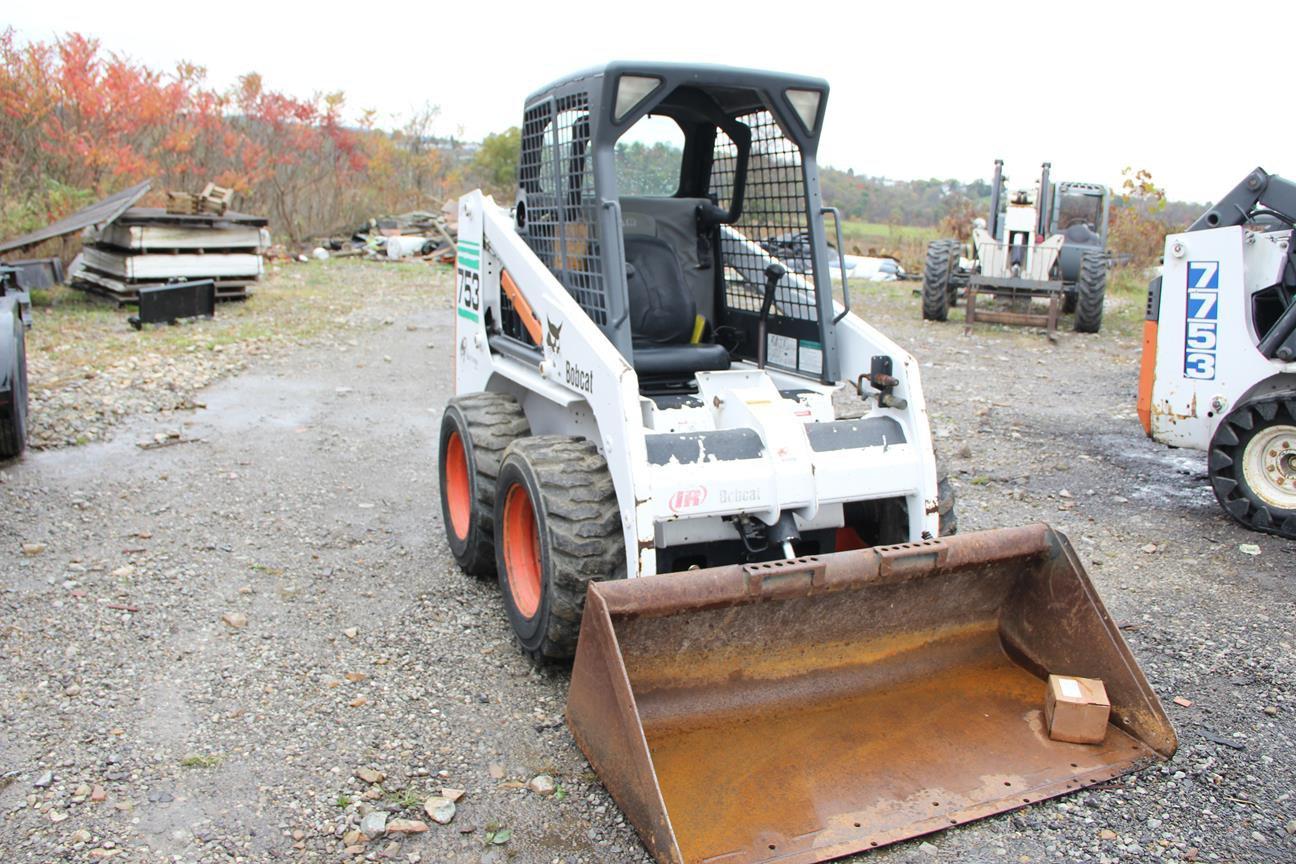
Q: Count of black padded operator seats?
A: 1